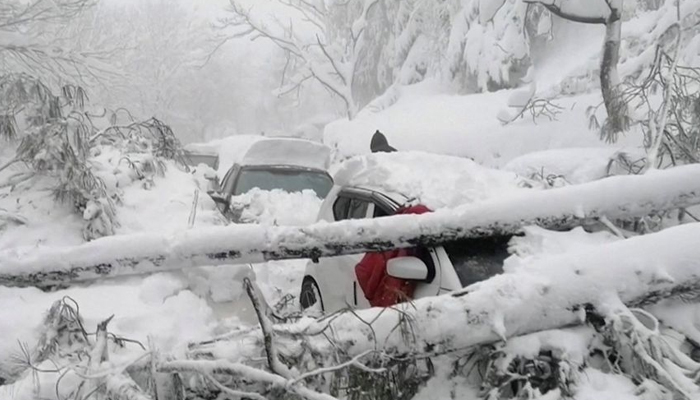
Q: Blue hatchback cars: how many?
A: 0